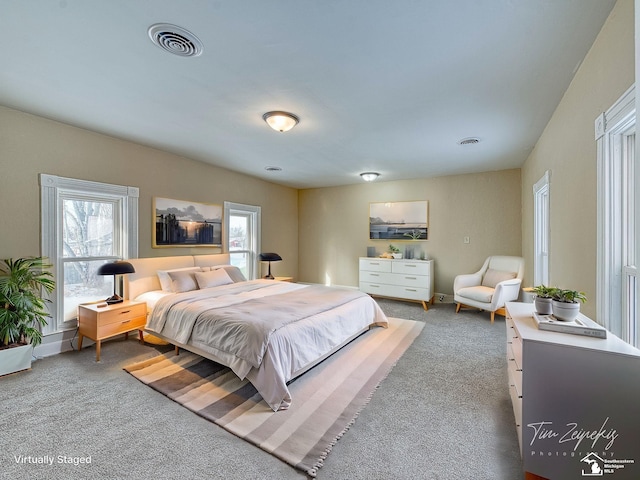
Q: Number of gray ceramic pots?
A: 2